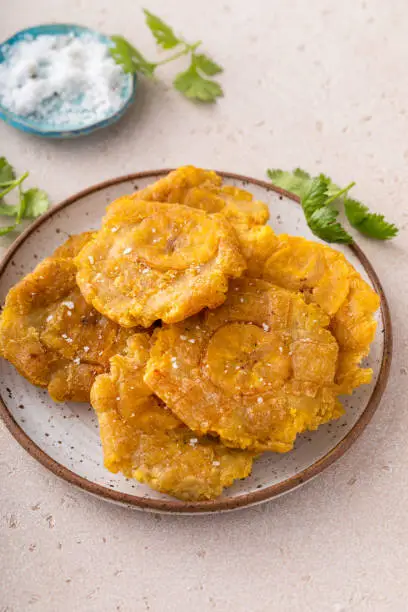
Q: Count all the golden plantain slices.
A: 6